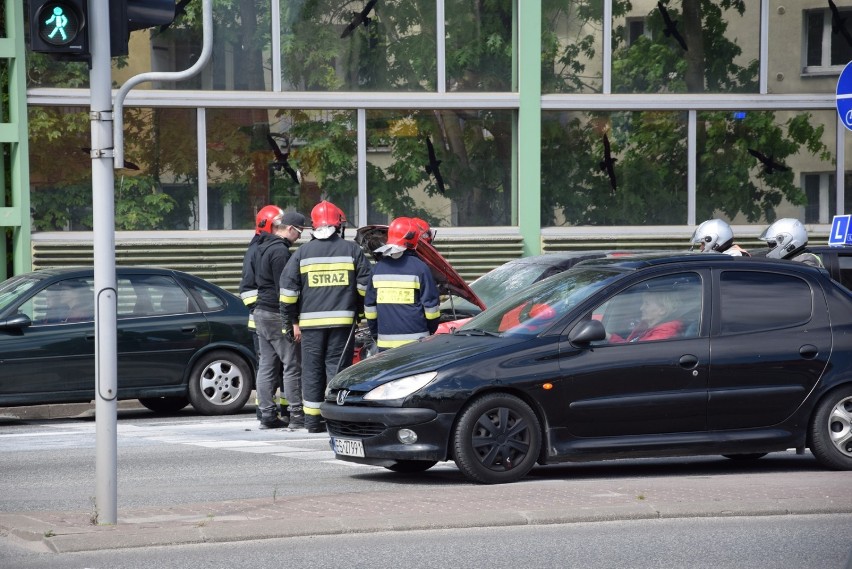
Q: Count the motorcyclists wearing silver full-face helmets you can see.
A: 2